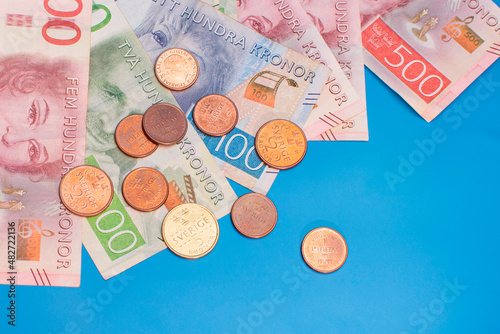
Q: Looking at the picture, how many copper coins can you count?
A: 9